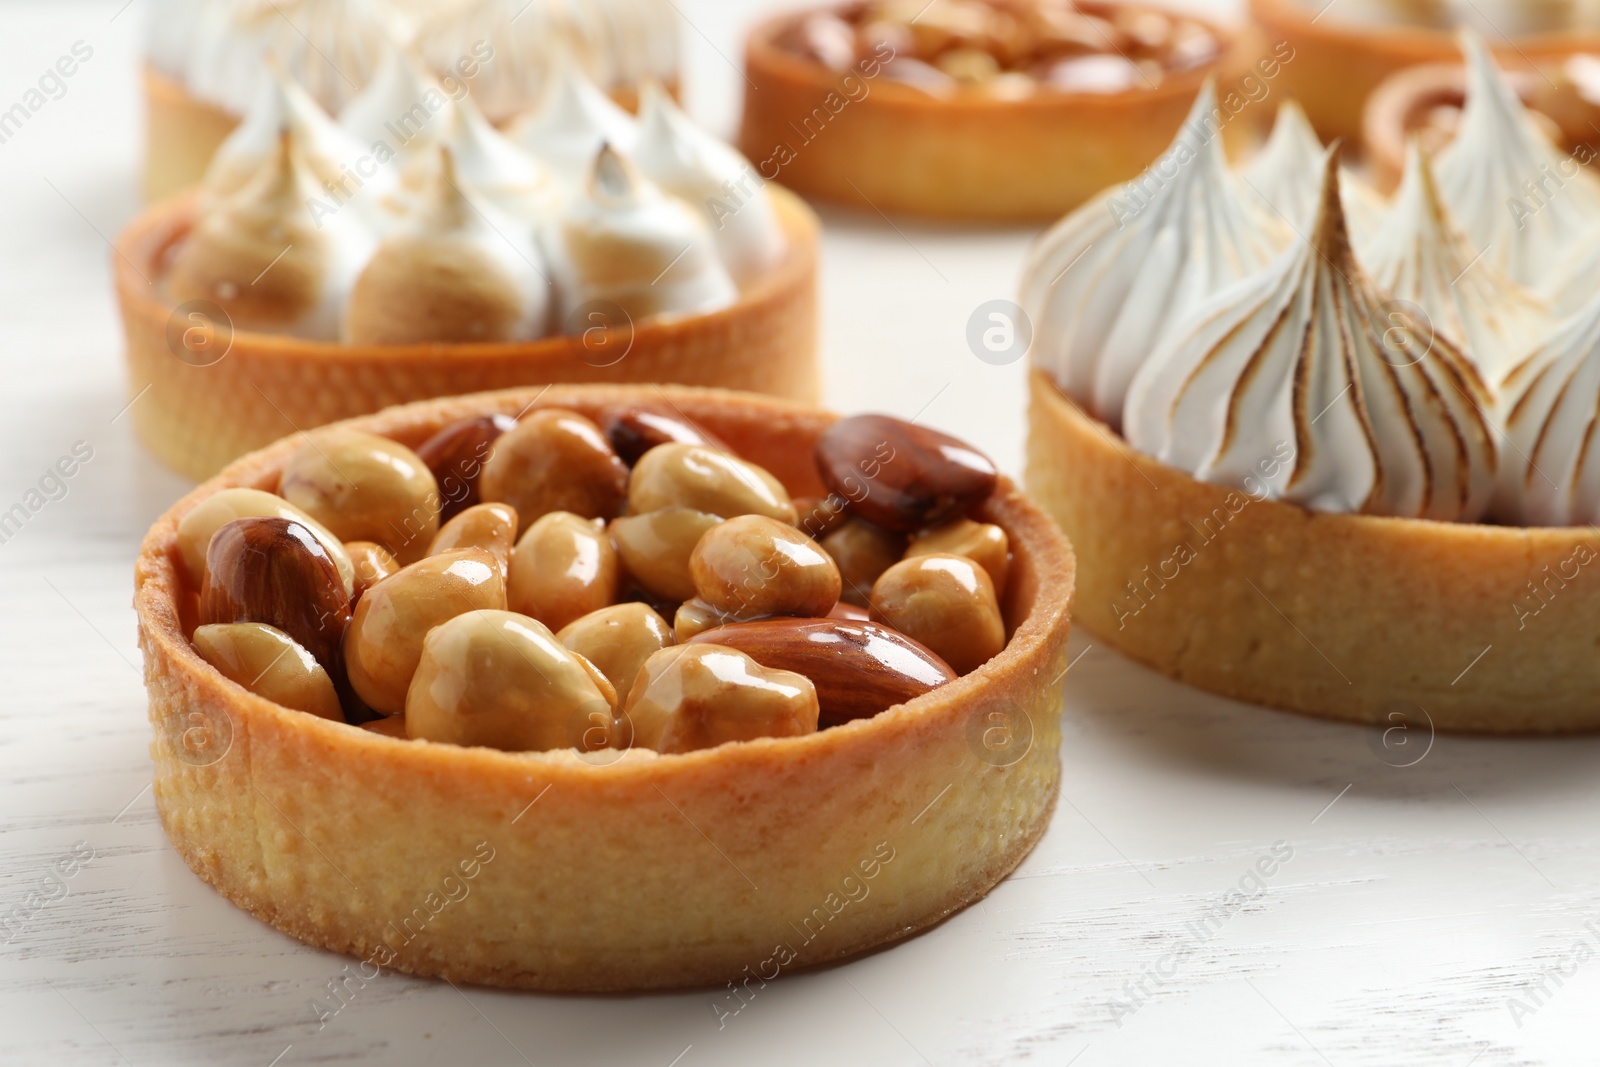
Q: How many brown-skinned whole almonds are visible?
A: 5